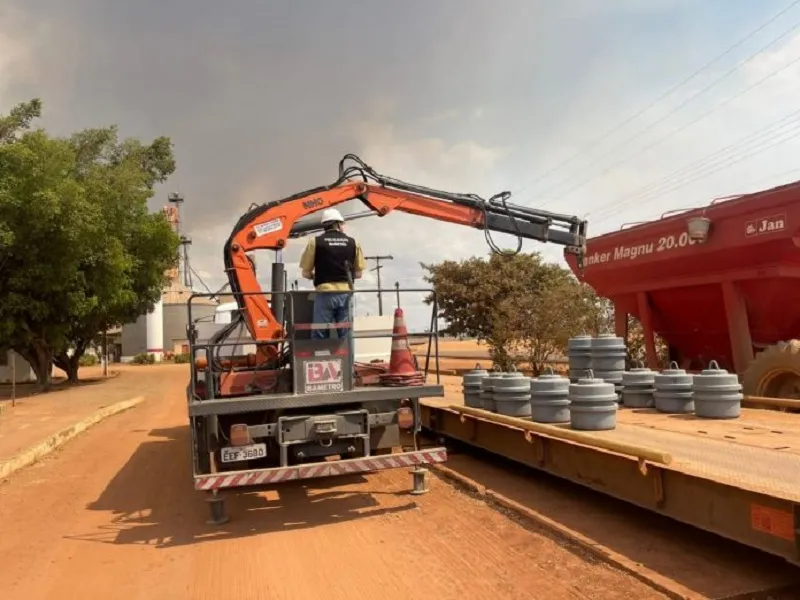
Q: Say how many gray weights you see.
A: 12